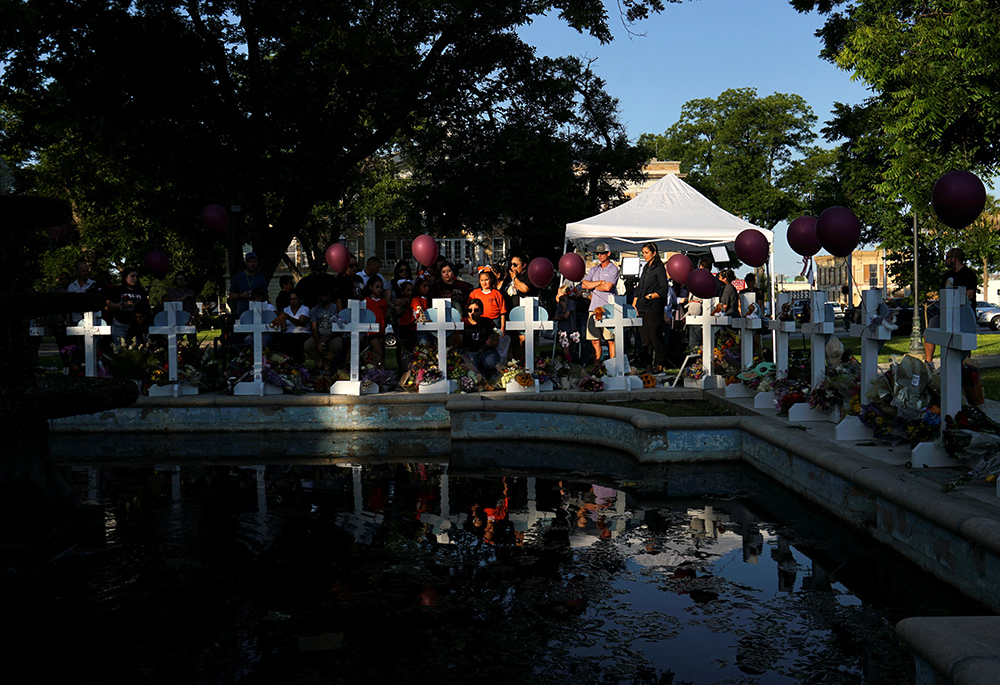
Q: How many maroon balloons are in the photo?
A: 12